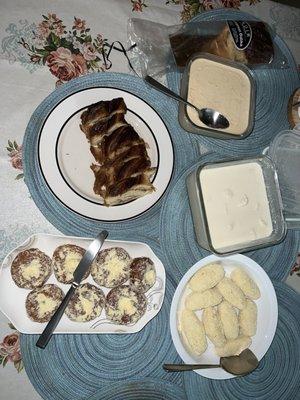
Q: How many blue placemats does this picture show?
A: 6